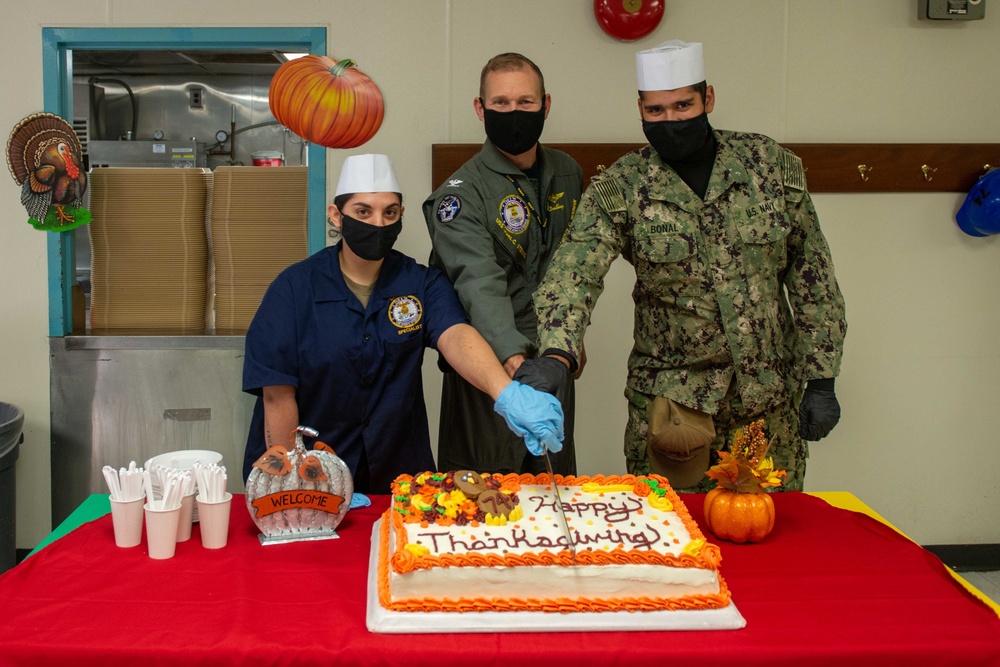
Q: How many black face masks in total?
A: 3